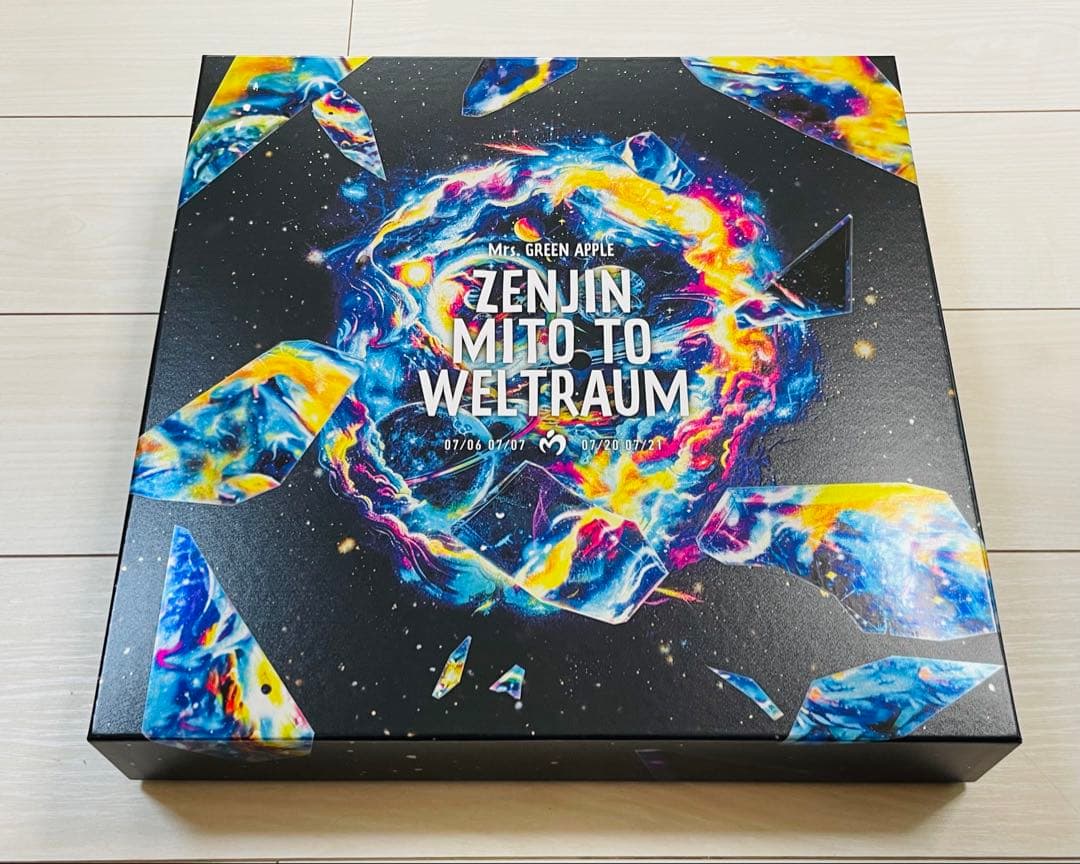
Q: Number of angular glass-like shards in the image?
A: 14